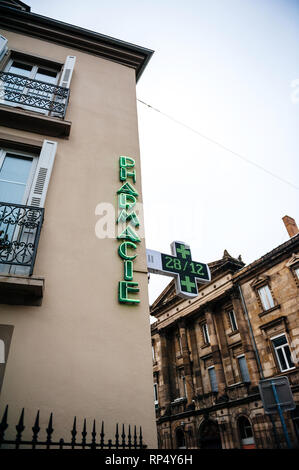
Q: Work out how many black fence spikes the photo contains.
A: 13